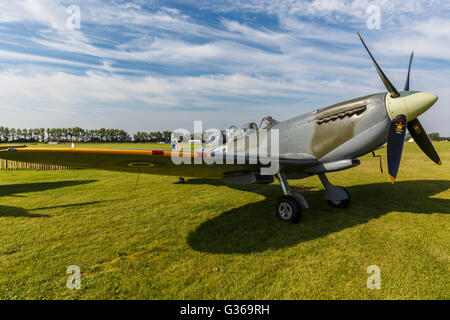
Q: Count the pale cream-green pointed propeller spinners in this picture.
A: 1